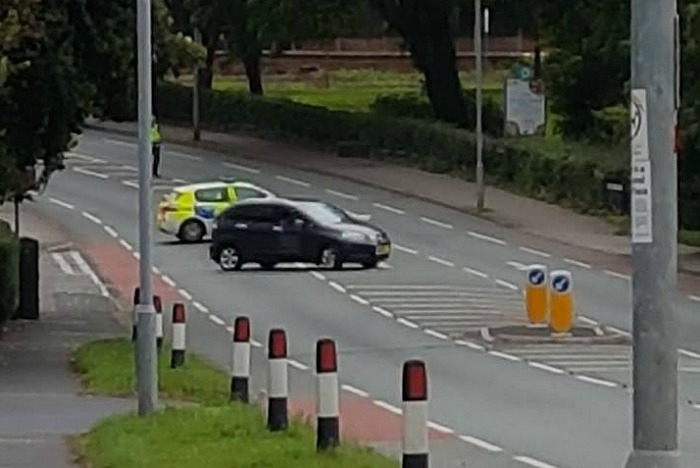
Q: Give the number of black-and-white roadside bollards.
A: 7